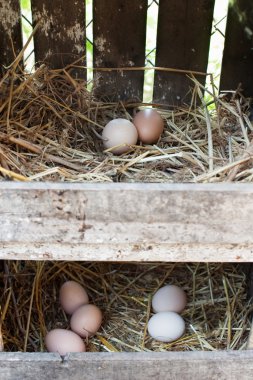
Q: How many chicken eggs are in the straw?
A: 7